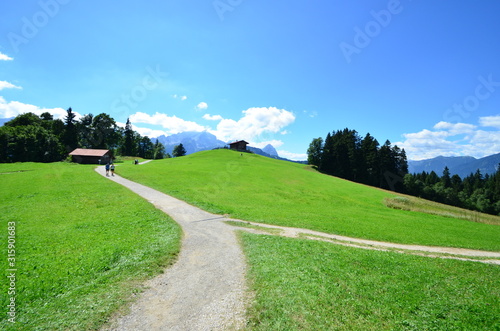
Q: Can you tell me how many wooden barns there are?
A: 2